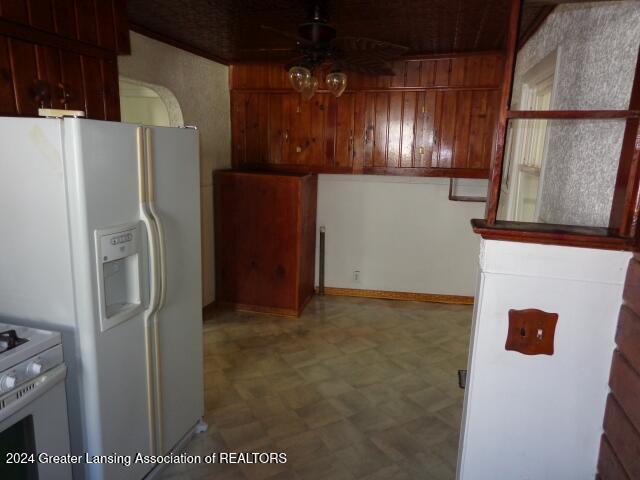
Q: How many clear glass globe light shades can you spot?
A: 3